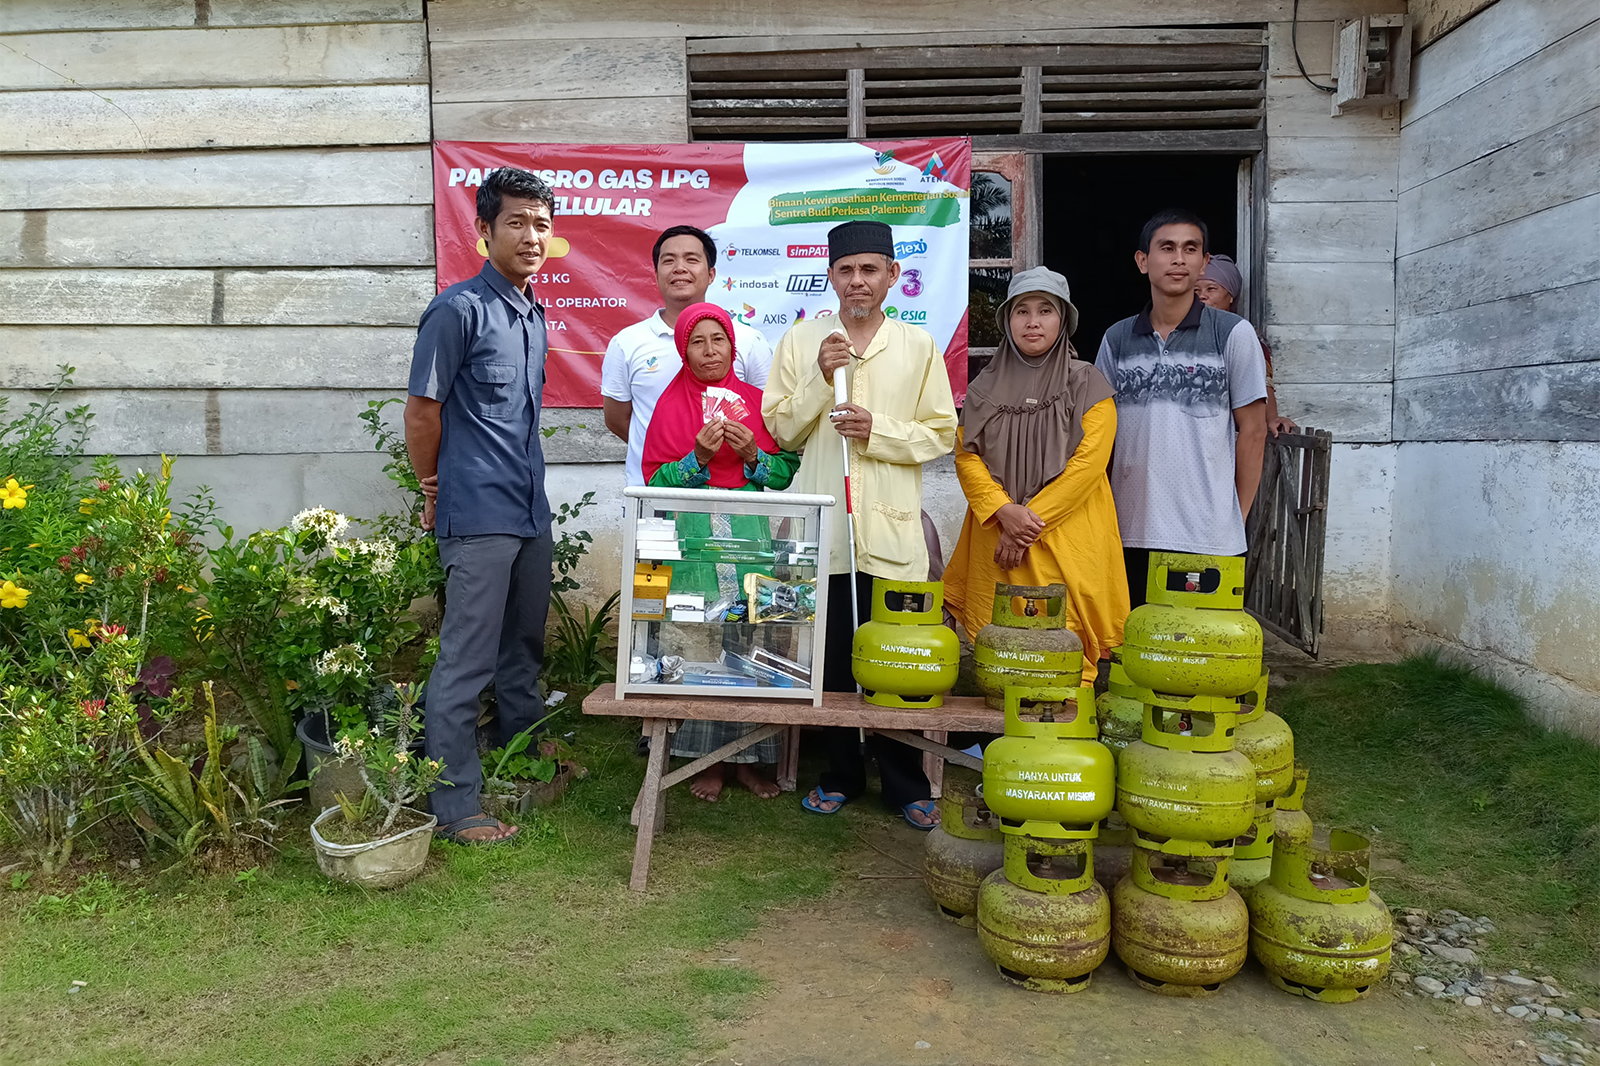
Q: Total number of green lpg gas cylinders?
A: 14